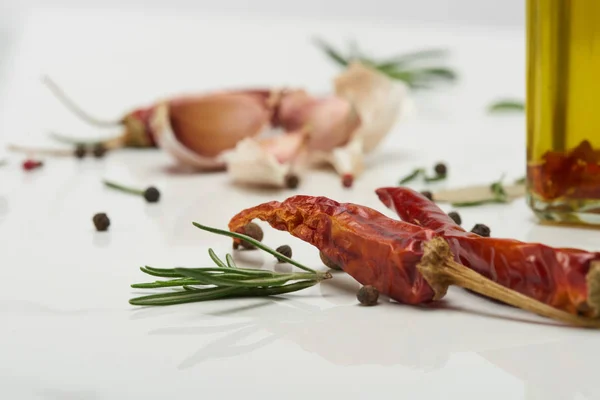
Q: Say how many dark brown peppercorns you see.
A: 13